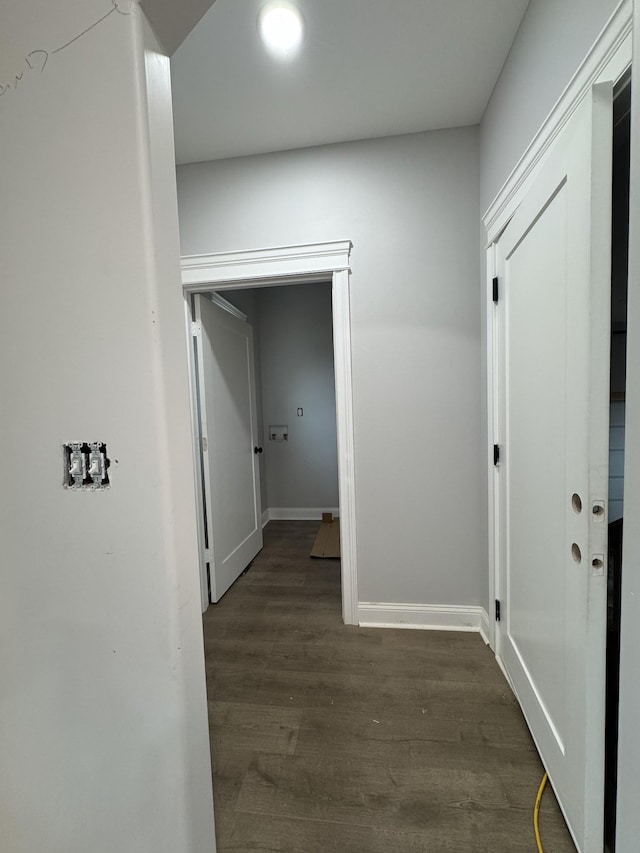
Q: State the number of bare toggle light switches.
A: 2